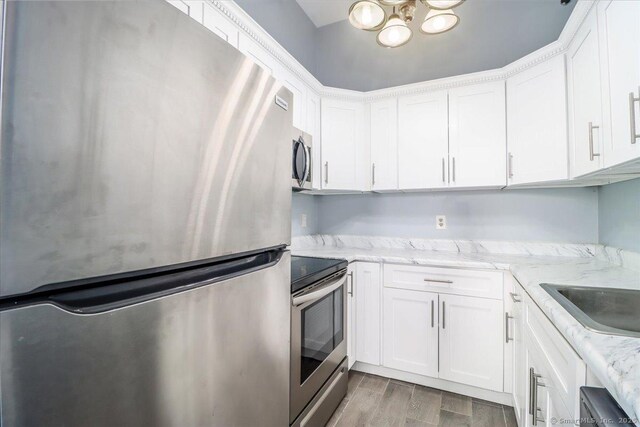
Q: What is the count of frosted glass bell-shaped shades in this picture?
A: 5